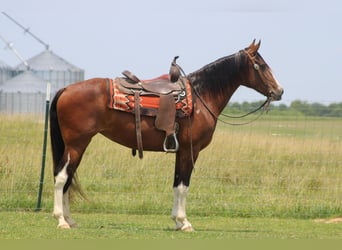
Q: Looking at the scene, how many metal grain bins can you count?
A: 3